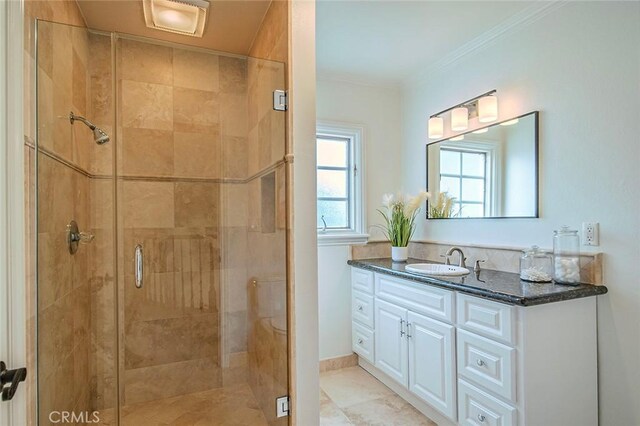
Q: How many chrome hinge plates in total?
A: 2